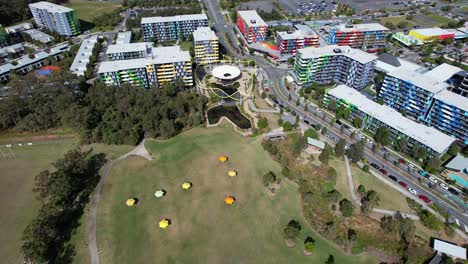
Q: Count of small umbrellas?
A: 7